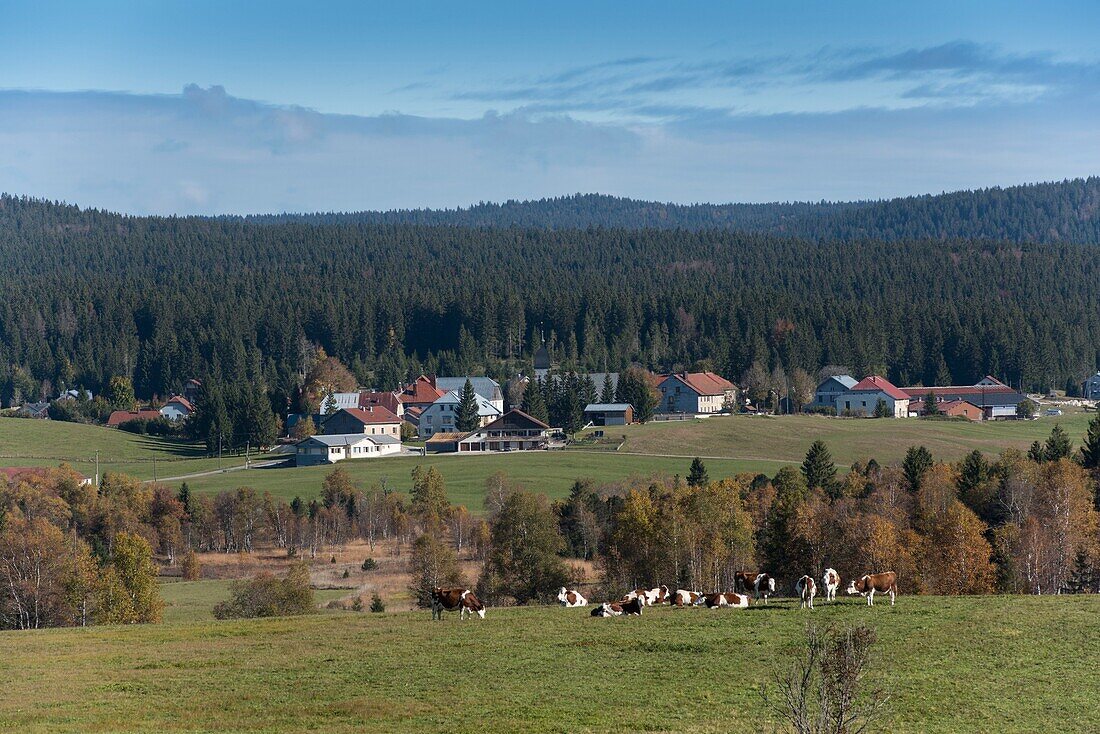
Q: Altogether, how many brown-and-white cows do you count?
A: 10